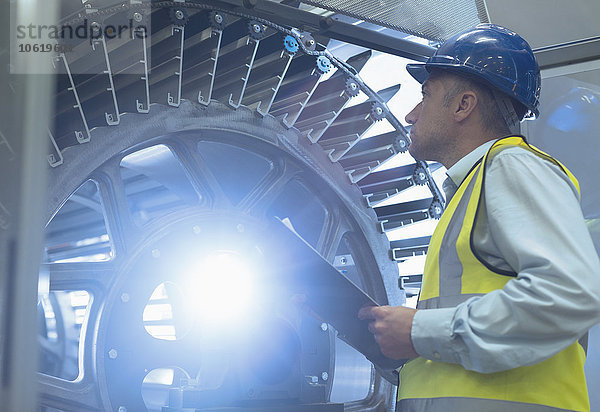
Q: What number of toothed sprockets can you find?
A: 12